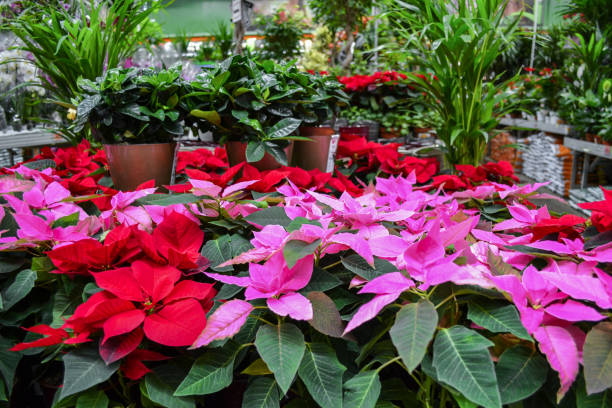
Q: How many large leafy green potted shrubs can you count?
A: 3